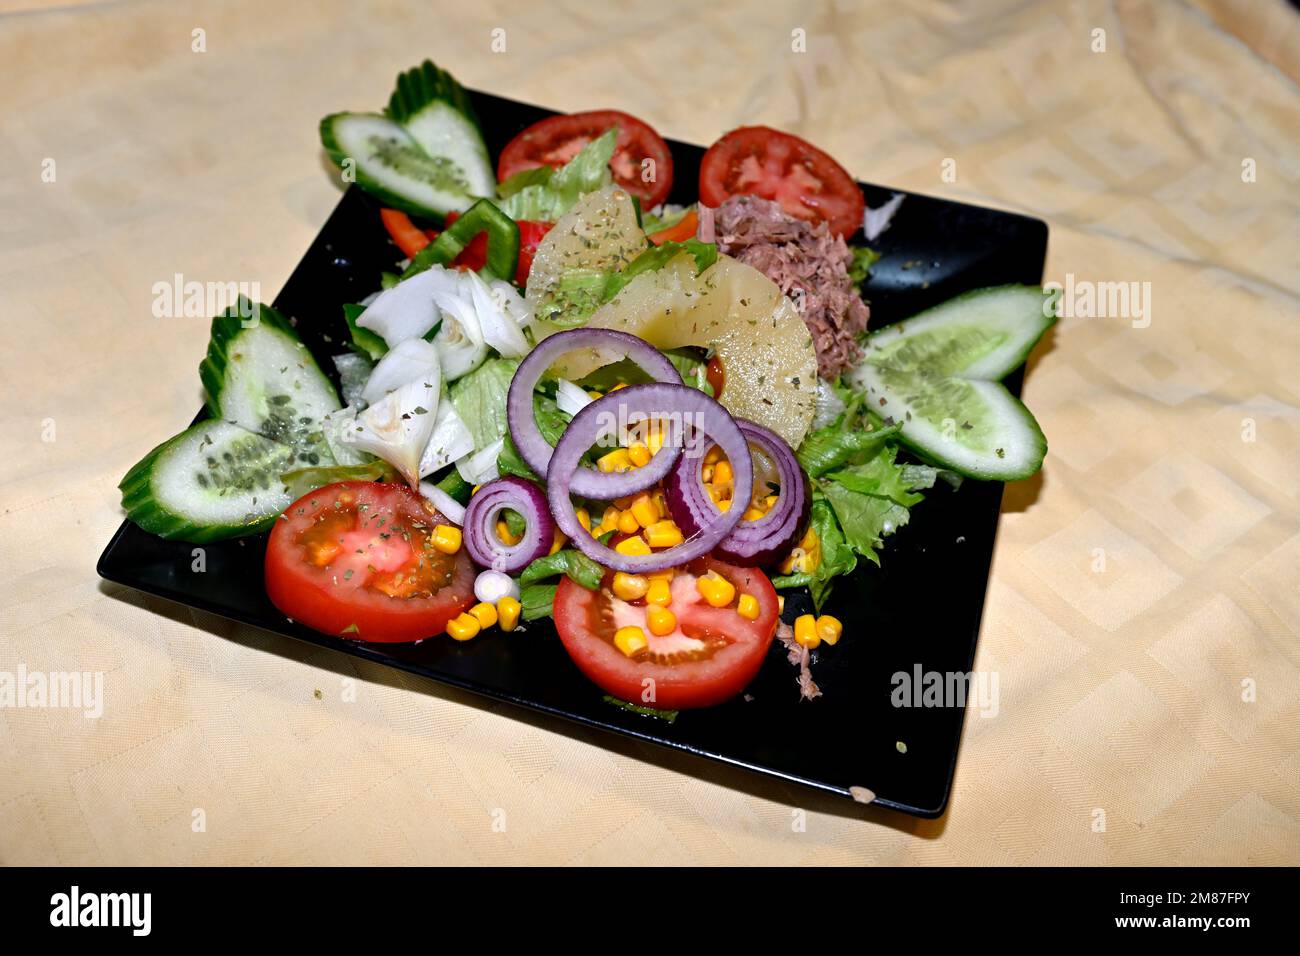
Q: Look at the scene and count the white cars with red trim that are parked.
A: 0